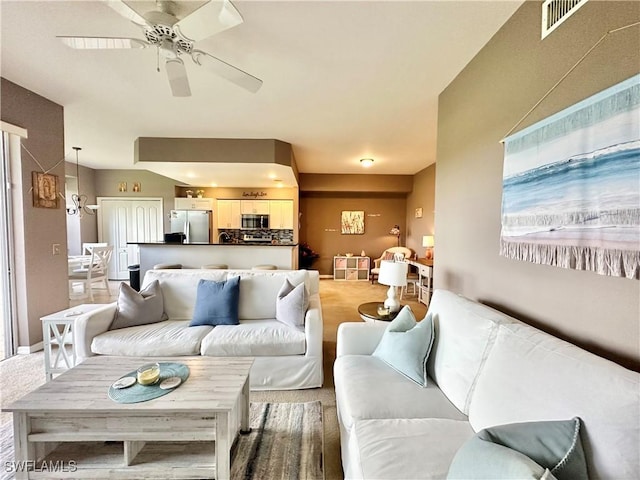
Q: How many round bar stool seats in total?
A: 3